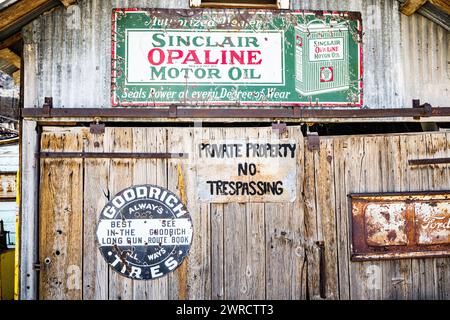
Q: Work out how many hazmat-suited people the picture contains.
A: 0